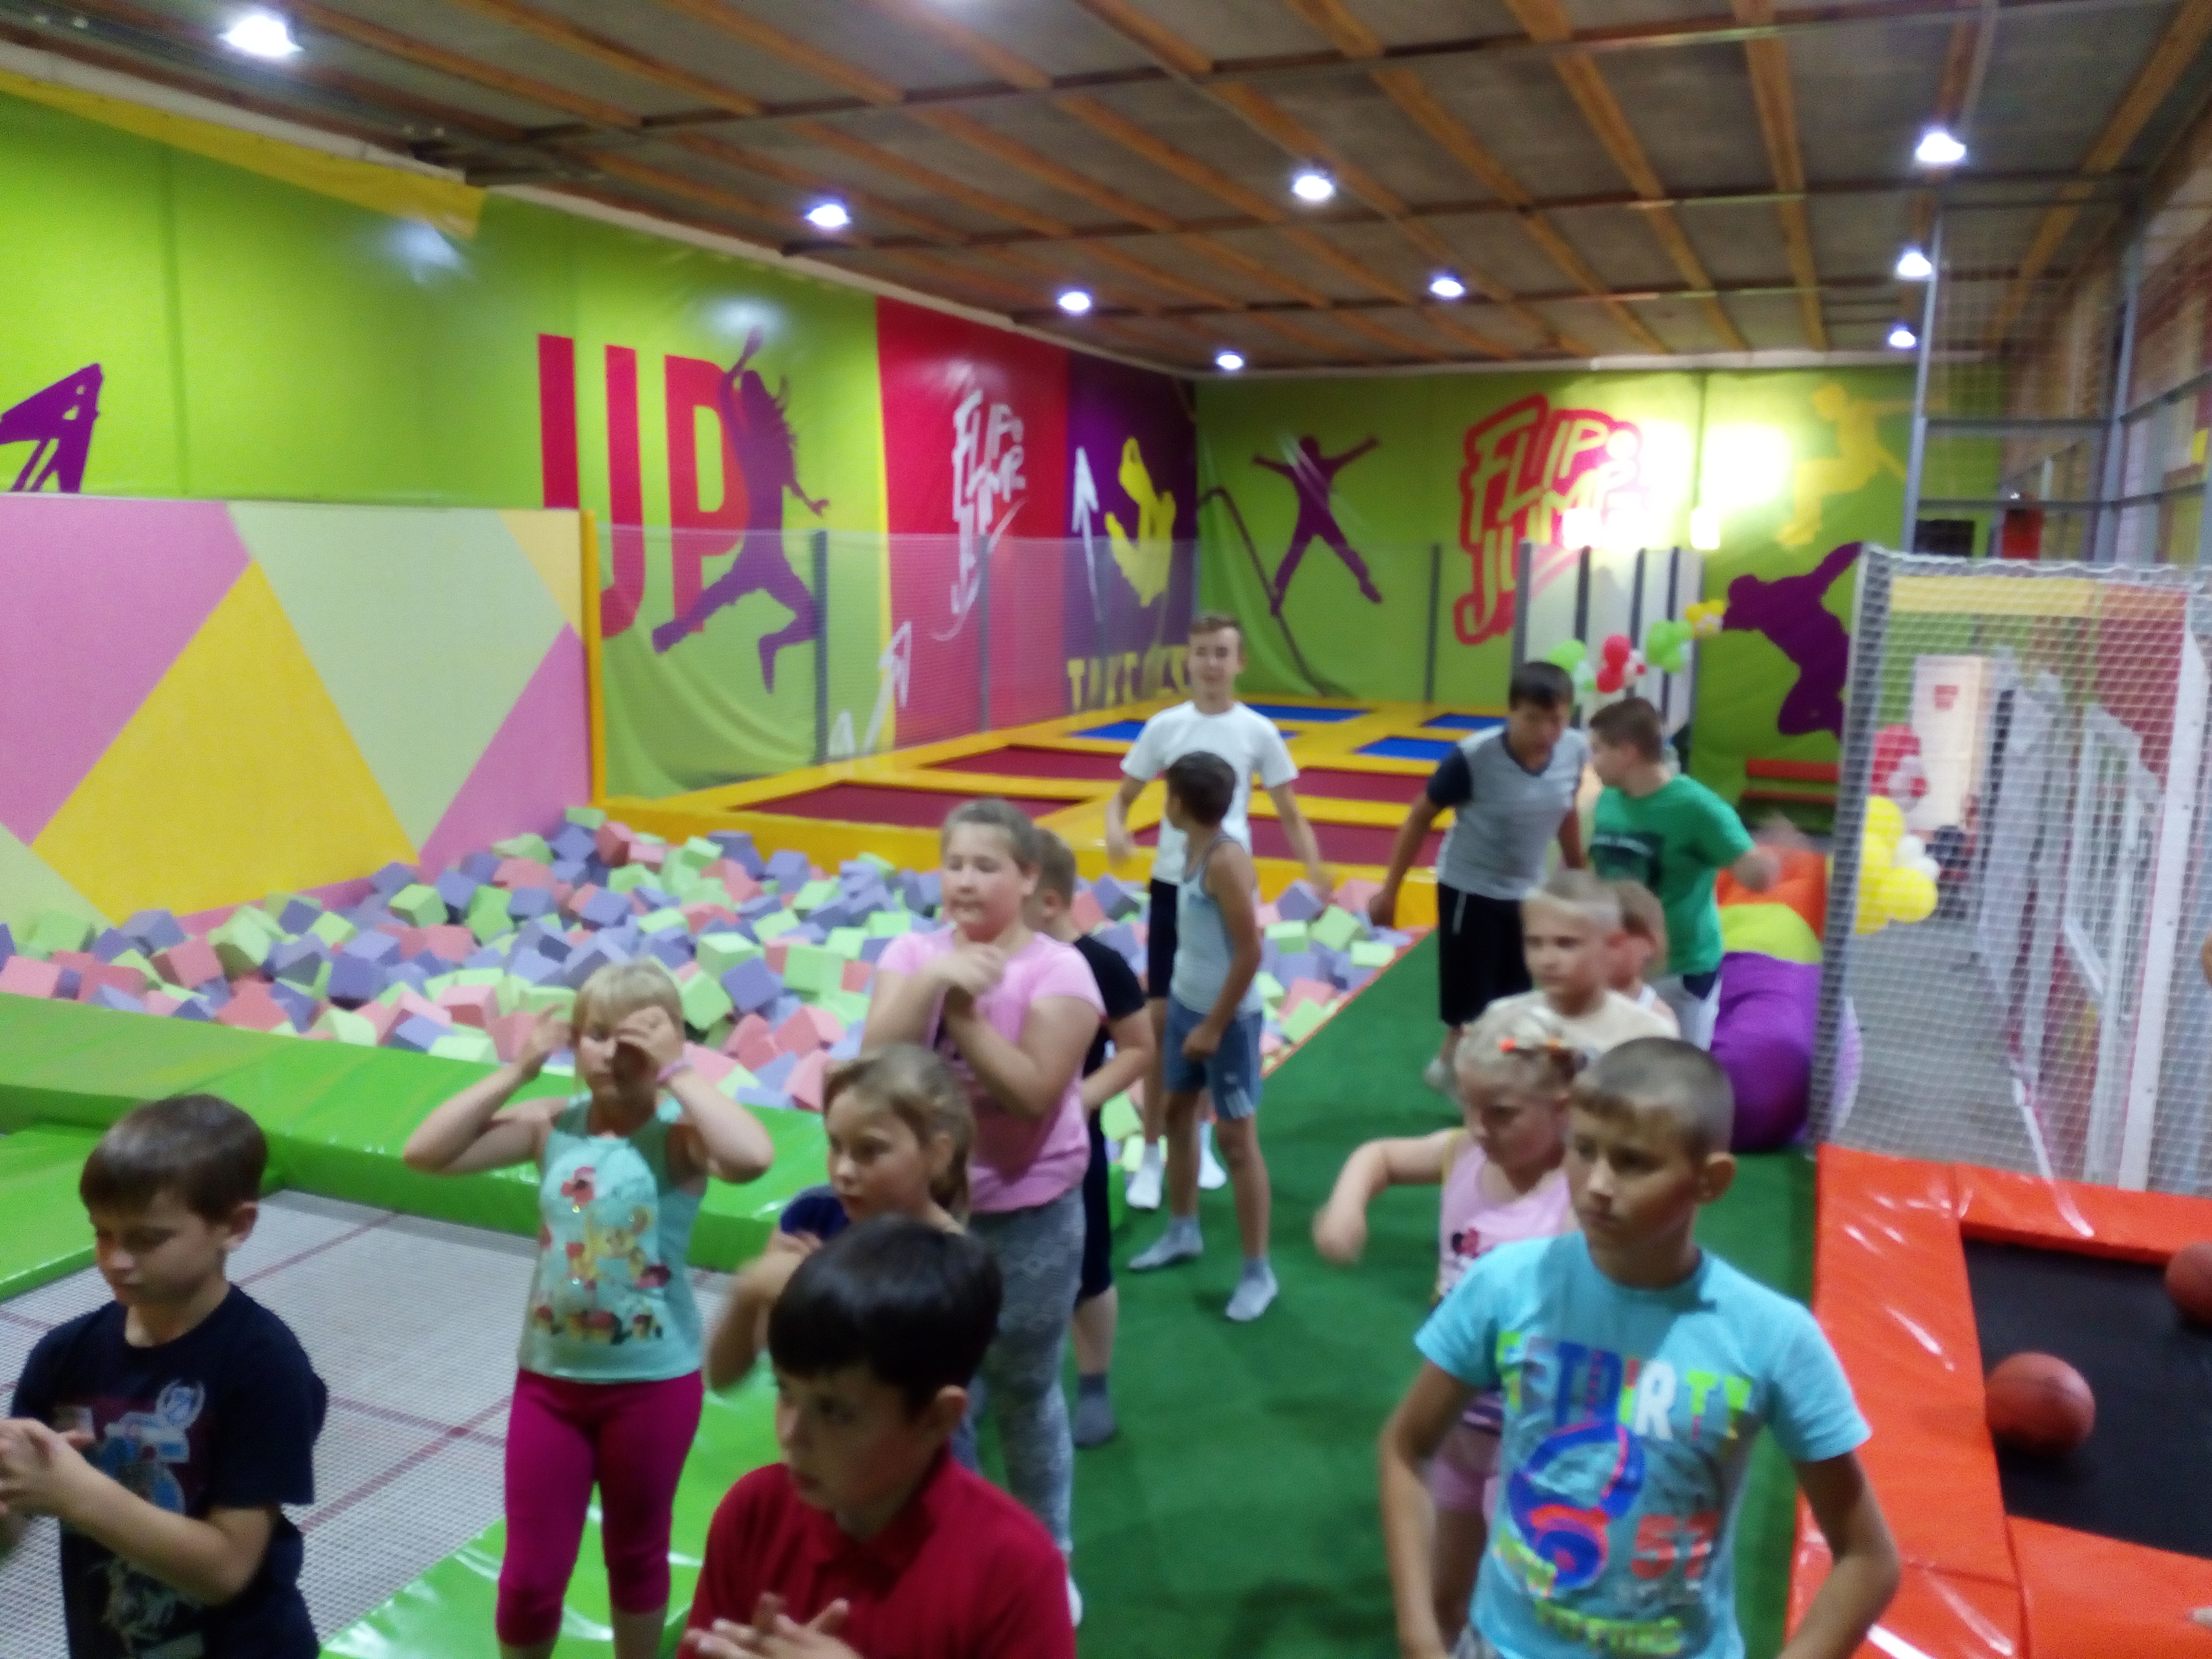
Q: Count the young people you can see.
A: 14